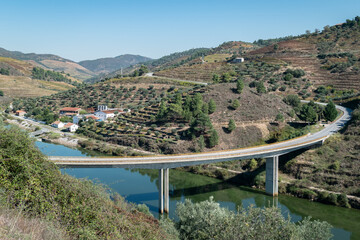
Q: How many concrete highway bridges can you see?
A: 1